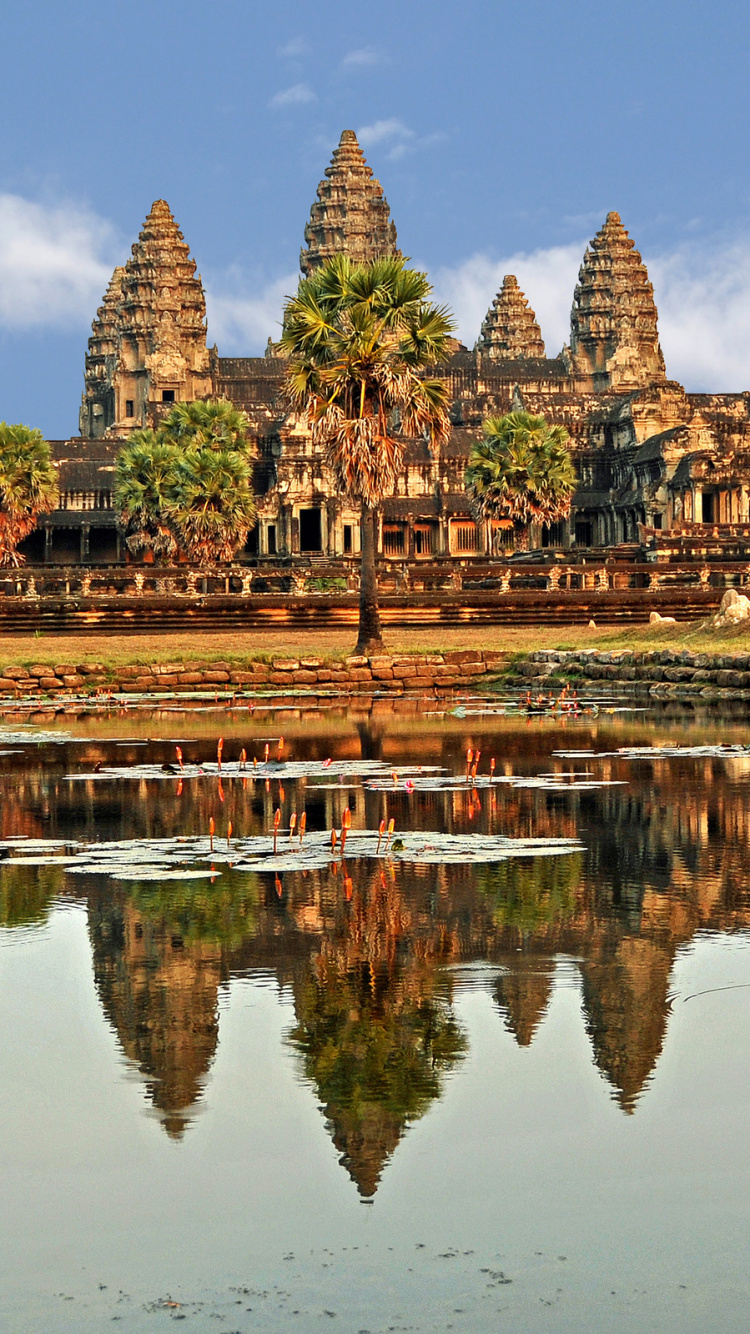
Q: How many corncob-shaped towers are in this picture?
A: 5